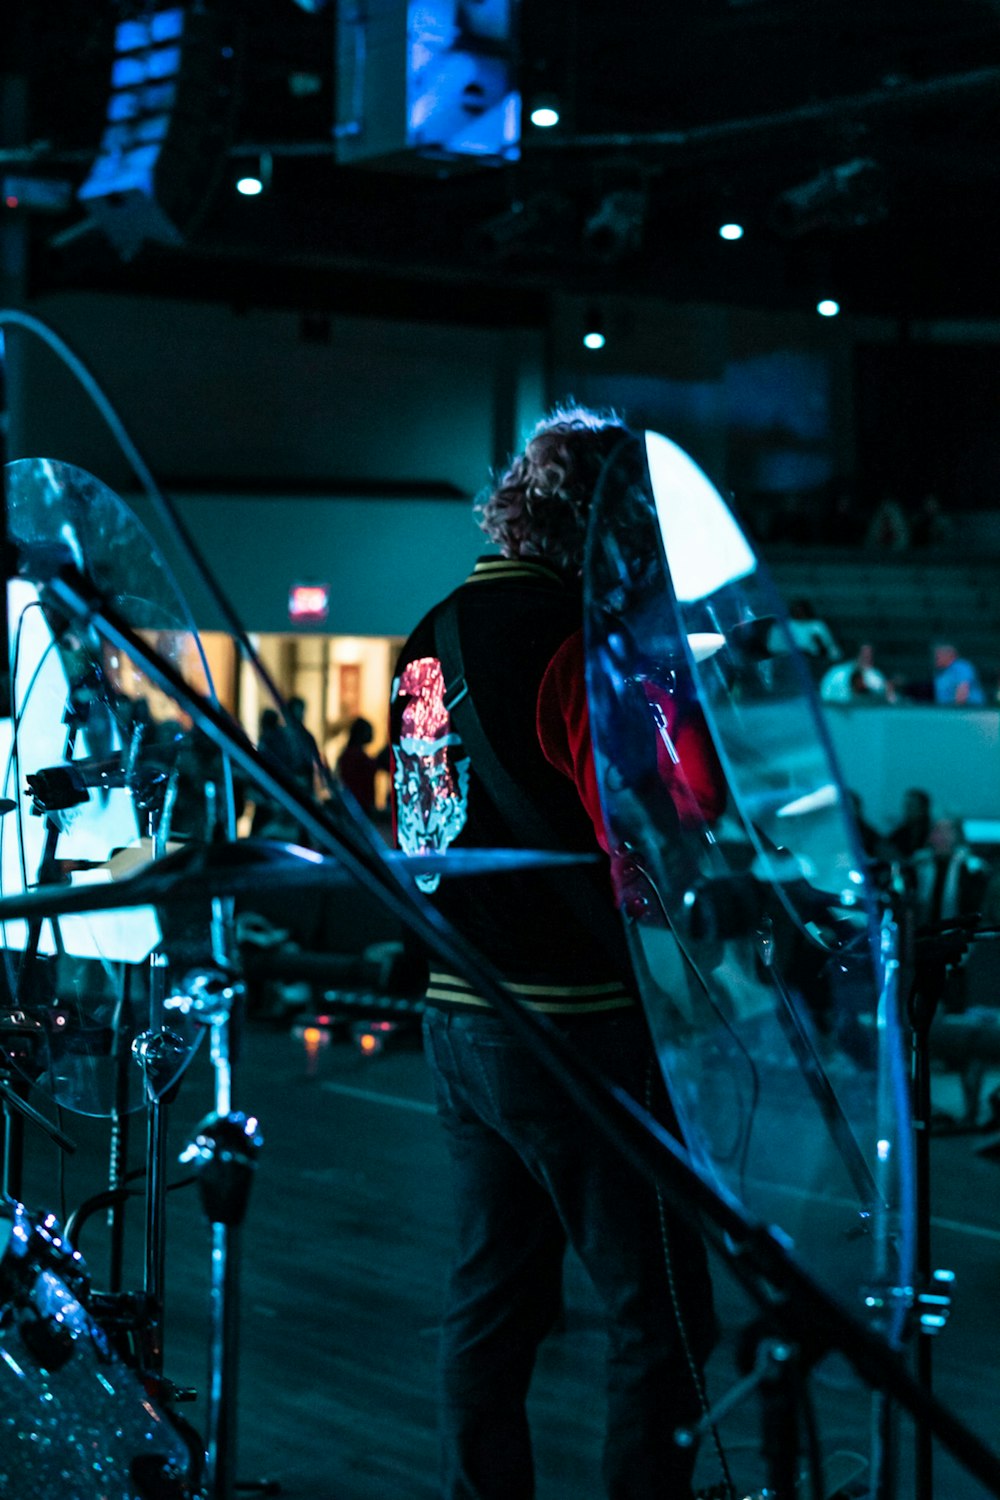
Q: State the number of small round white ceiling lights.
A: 5